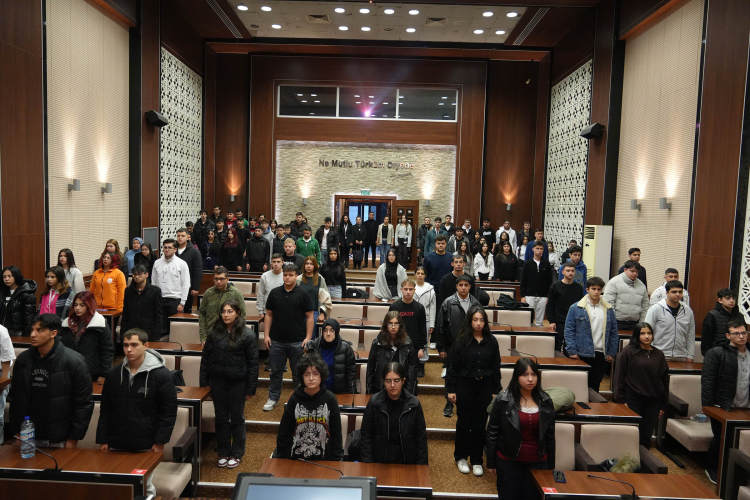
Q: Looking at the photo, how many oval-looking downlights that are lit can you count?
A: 14